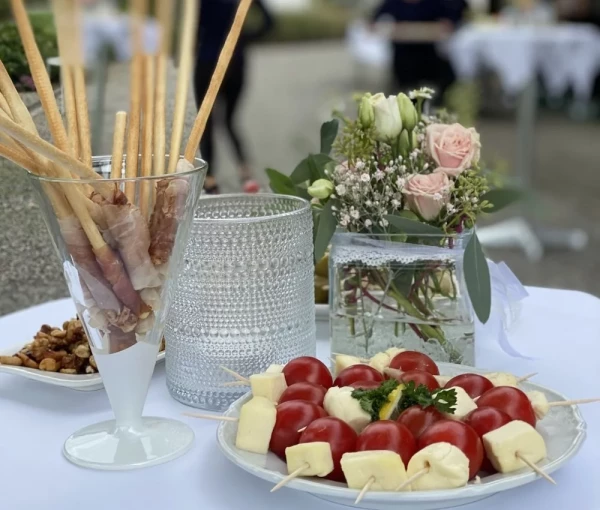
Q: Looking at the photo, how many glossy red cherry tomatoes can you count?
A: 14